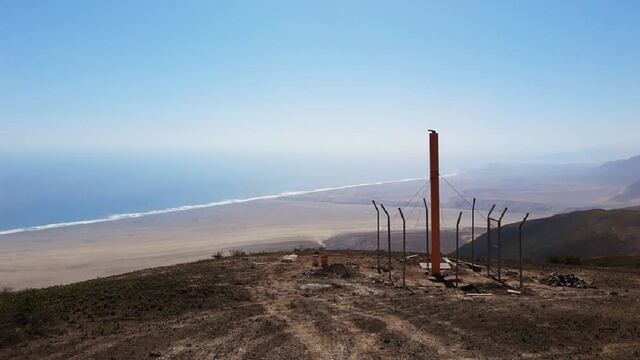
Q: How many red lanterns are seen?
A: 0